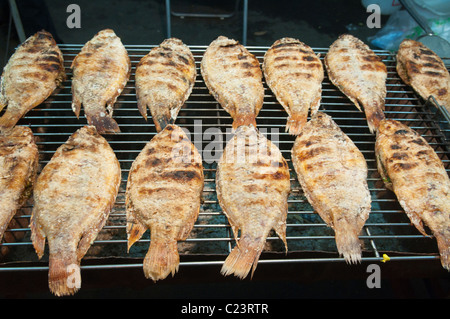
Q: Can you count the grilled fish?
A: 13